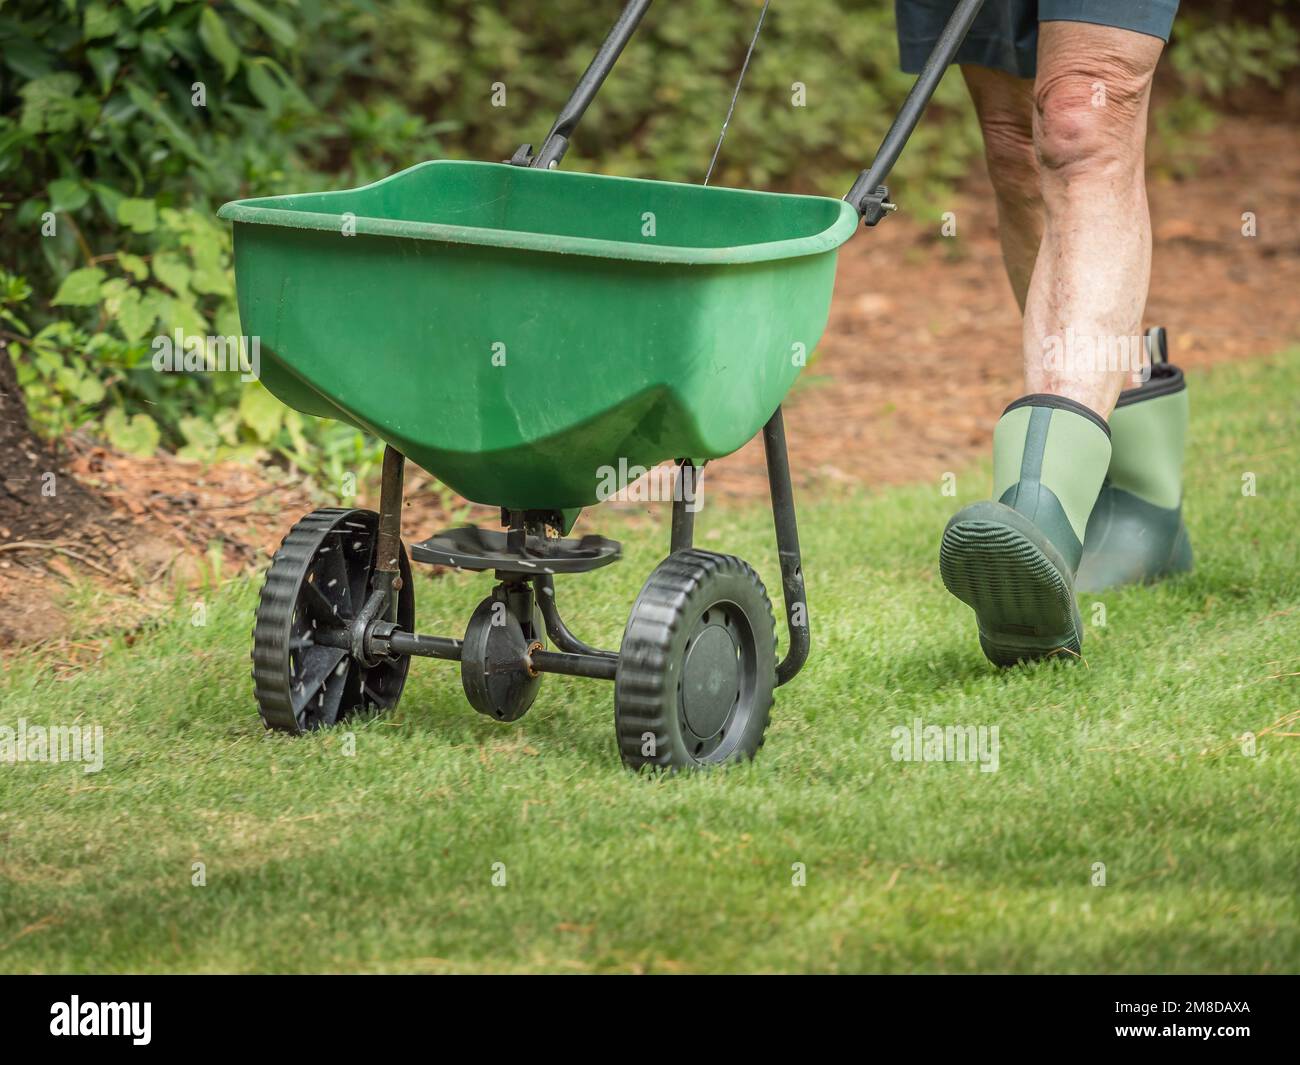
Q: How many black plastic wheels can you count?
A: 2